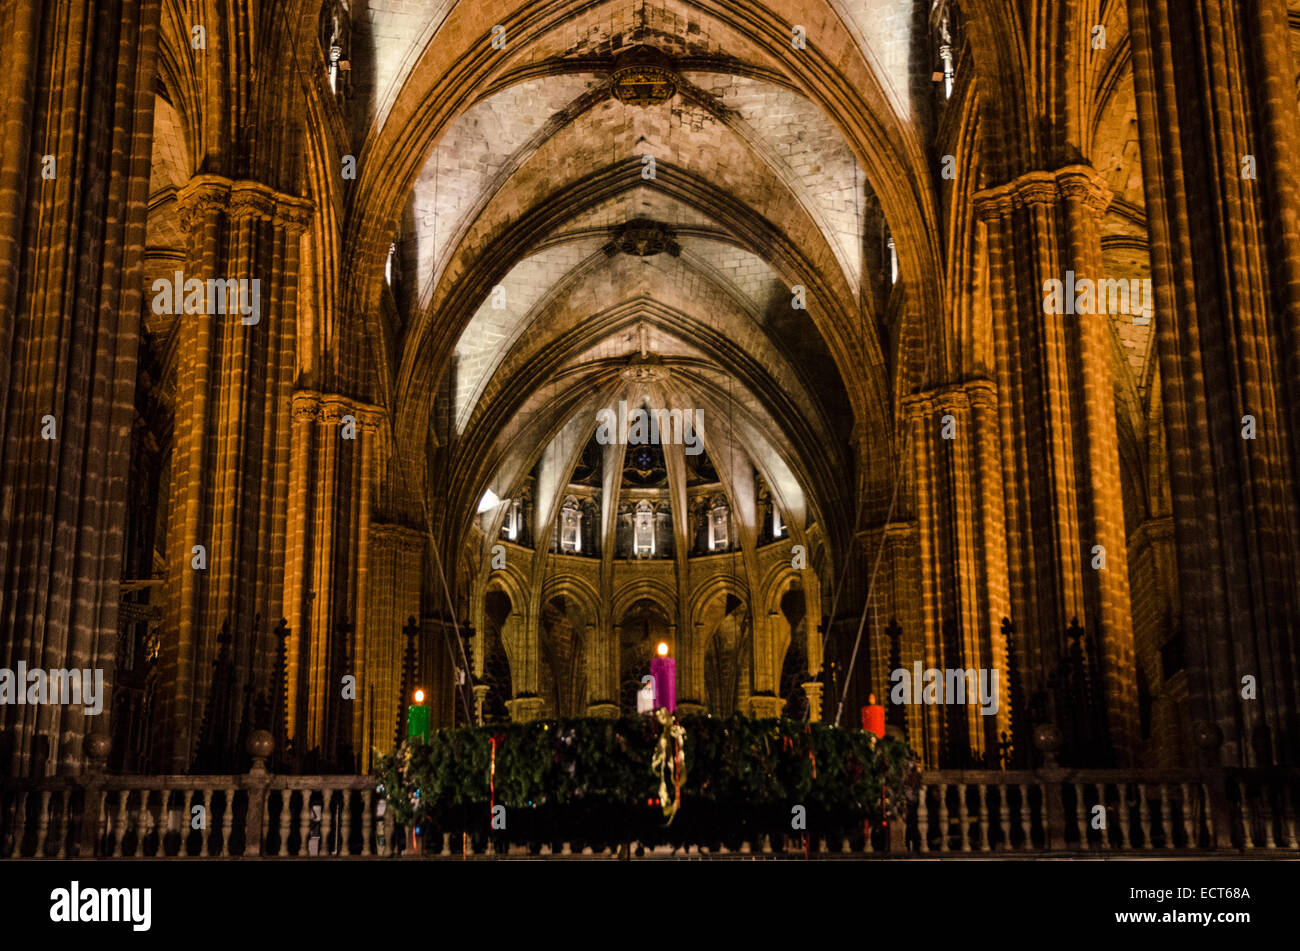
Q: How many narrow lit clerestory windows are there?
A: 5